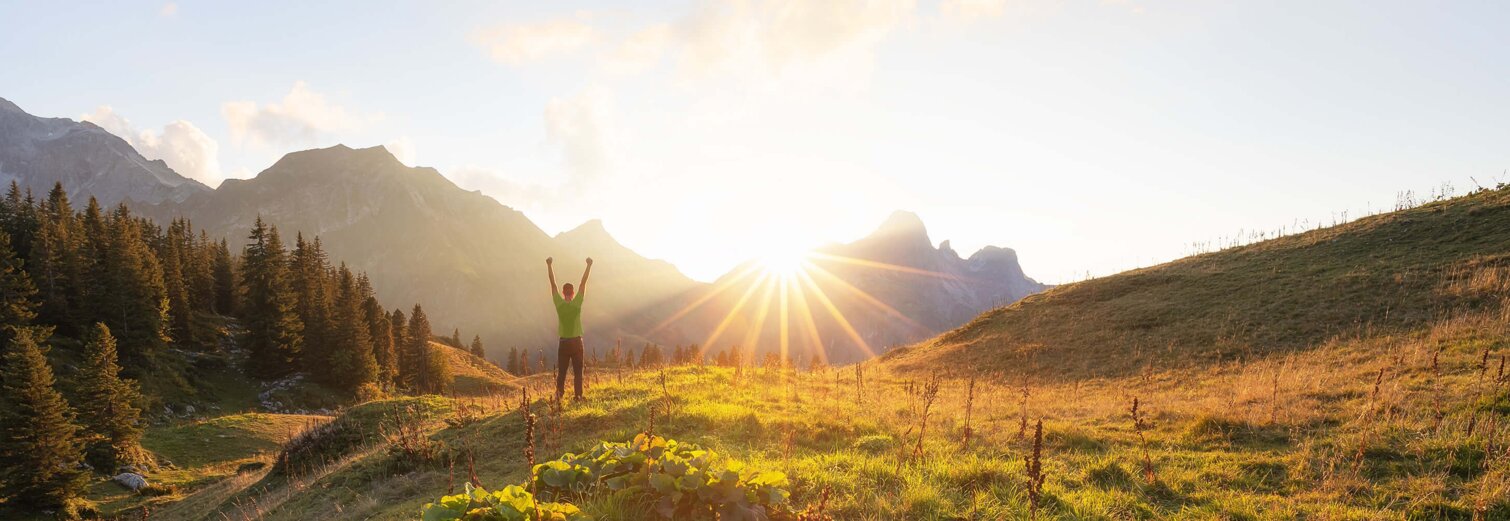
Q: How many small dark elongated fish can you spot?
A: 0